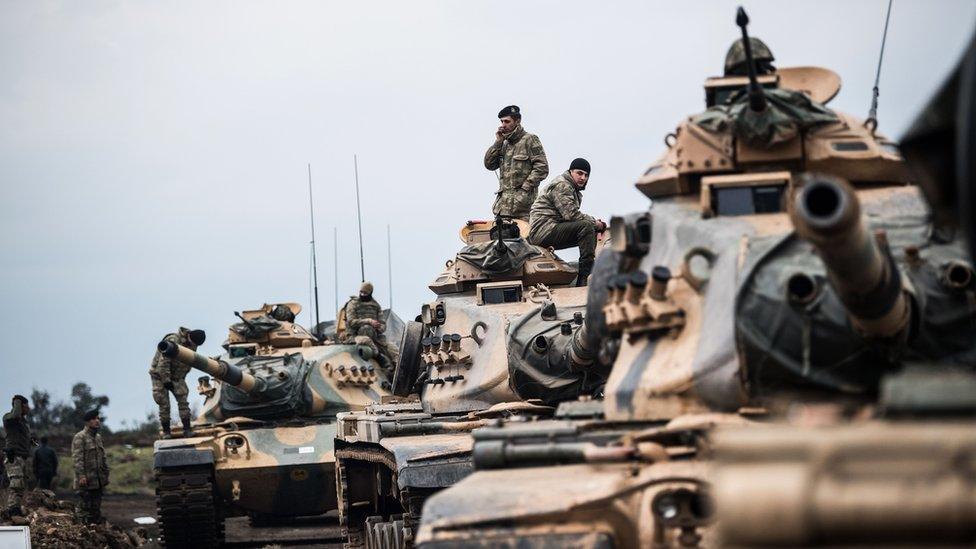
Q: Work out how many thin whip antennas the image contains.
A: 5